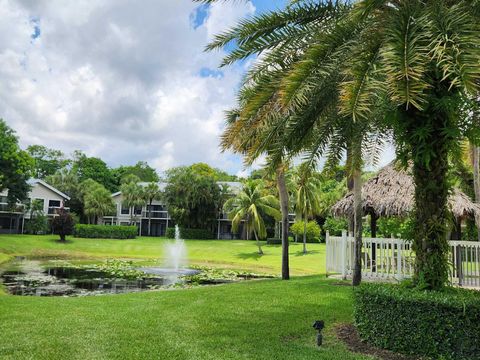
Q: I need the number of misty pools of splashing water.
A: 1